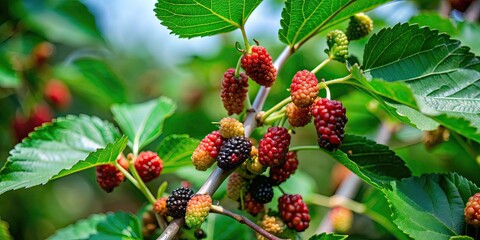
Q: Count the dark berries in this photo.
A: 3